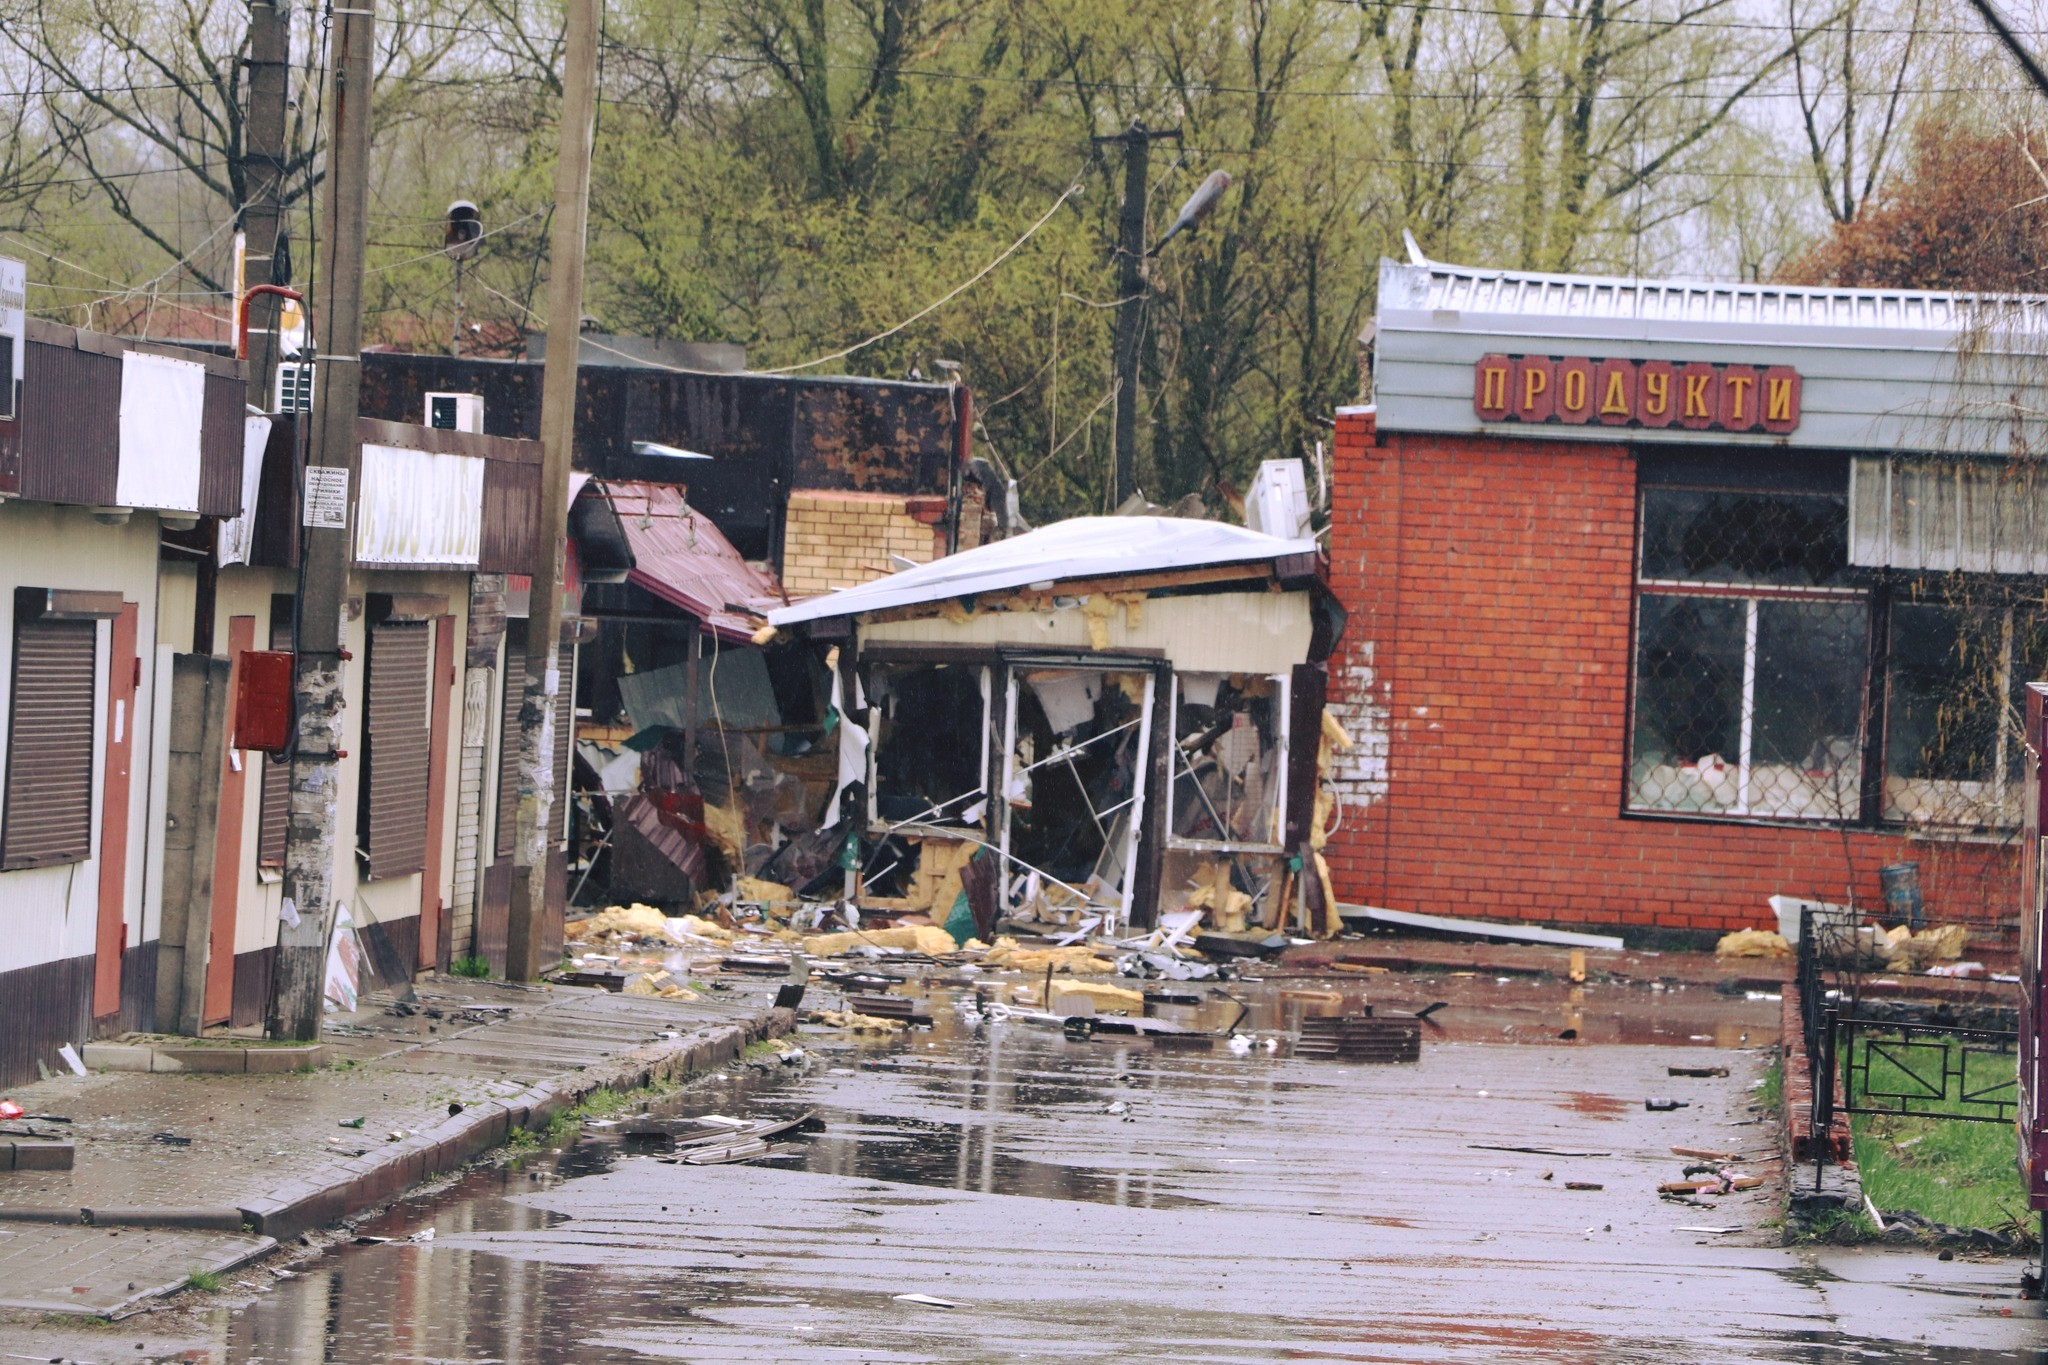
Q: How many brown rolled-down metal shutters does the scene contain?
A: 4